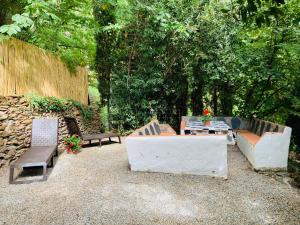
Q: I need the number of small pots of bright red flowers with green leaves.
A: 2